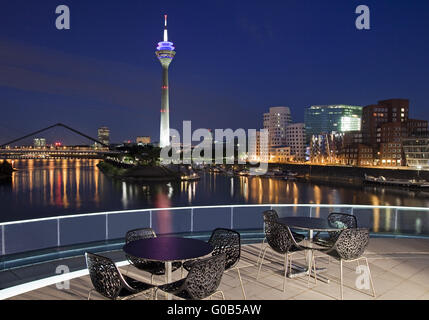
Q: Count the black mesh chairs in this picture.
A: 8